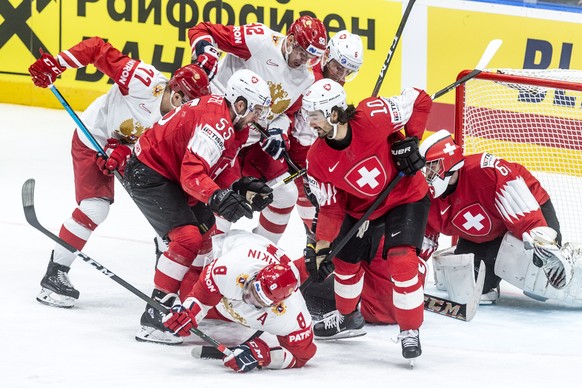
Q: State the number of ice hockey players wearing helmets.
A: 7